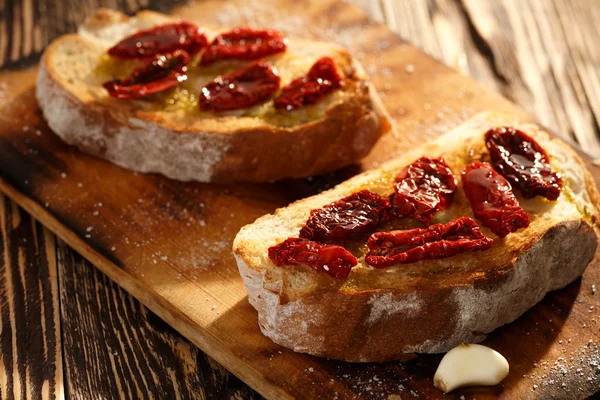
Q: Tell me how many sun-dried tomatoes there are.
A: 11